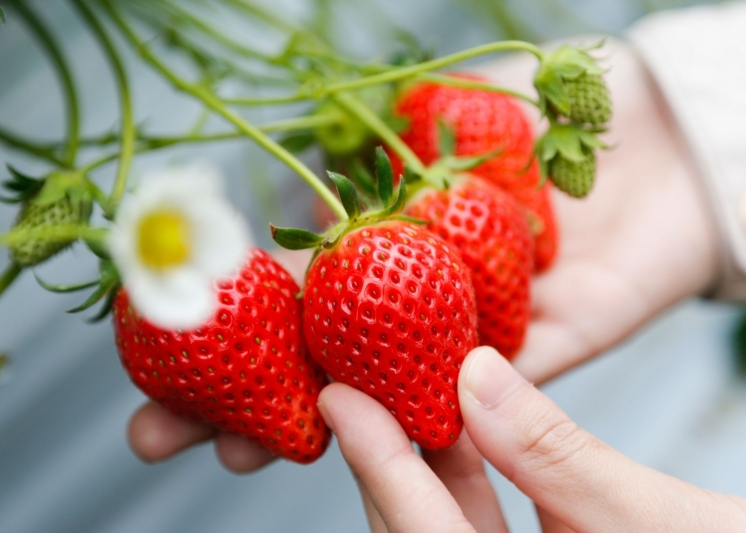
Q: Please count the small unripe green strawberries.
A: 3